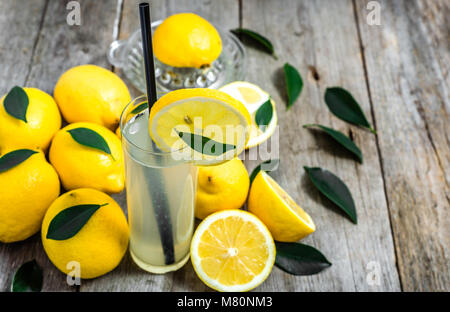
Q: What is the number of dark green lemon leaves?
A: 15